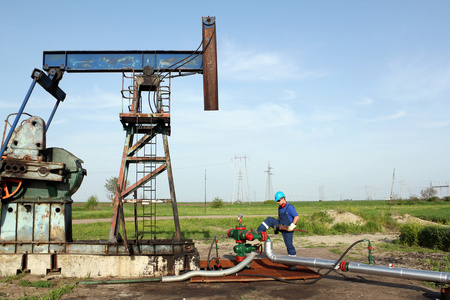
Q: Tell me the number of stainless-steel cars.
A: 0